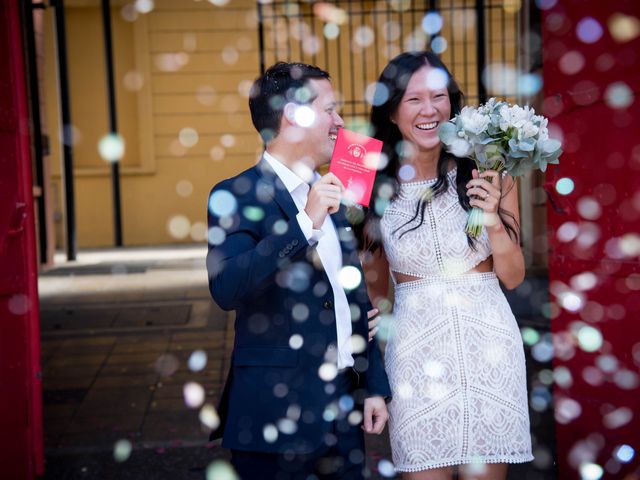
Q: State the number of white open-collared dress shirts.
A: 1